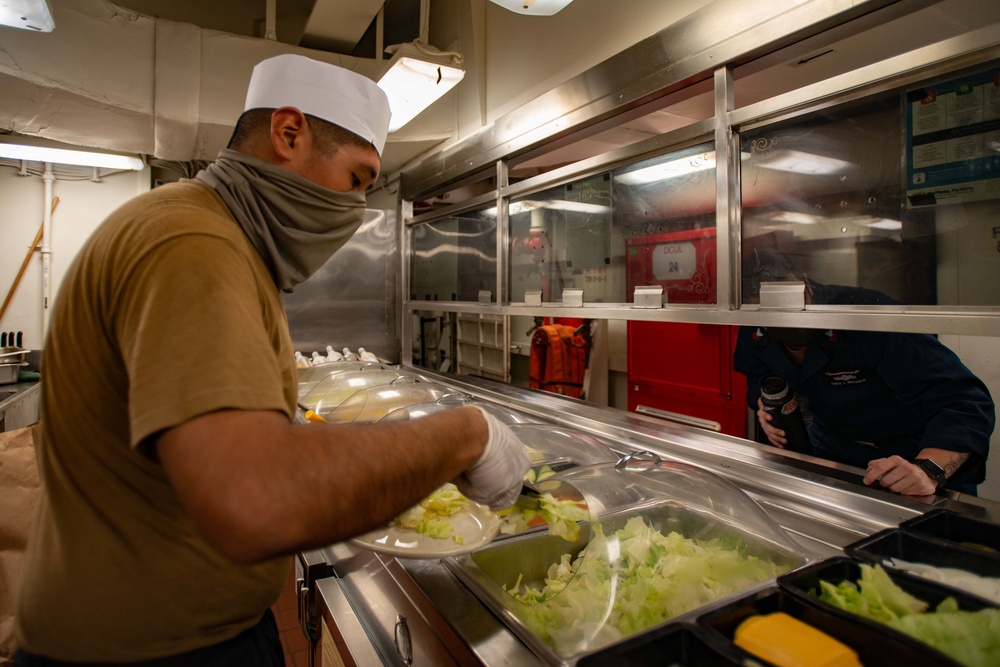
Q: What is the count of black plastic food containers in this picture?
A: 5